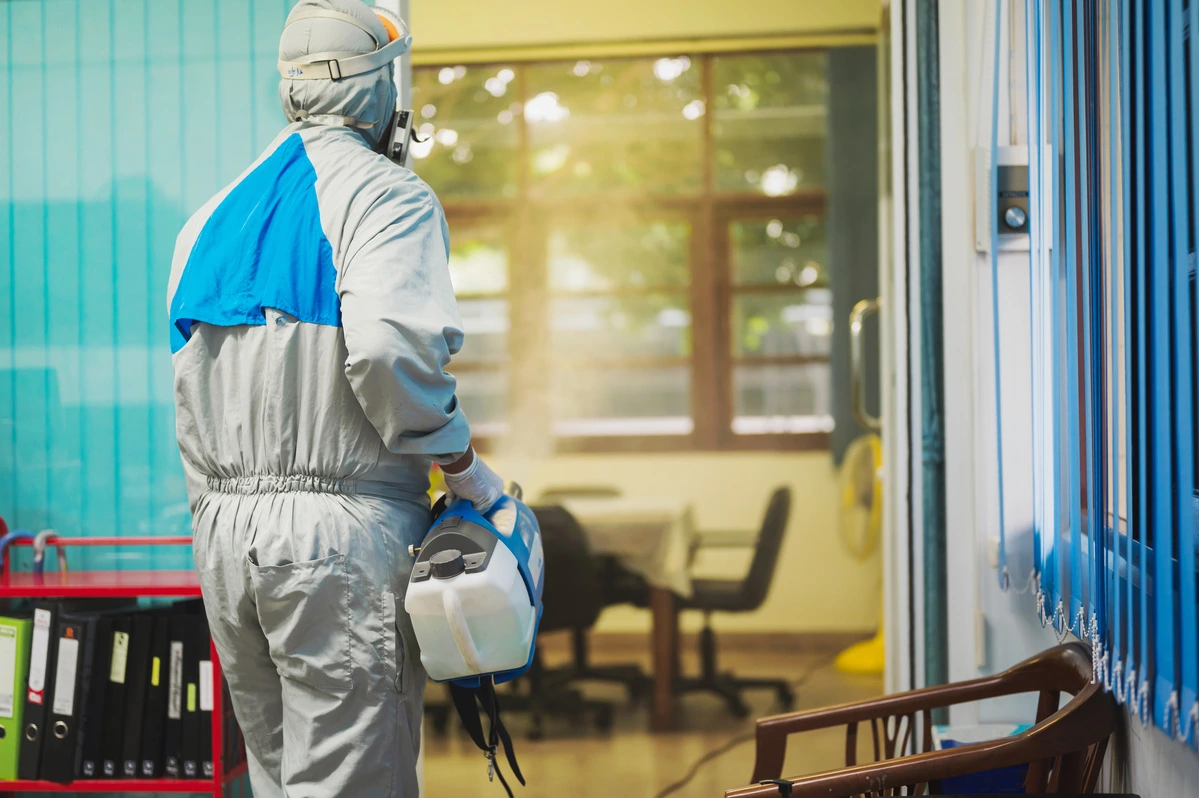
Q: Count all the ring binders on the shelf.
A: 10